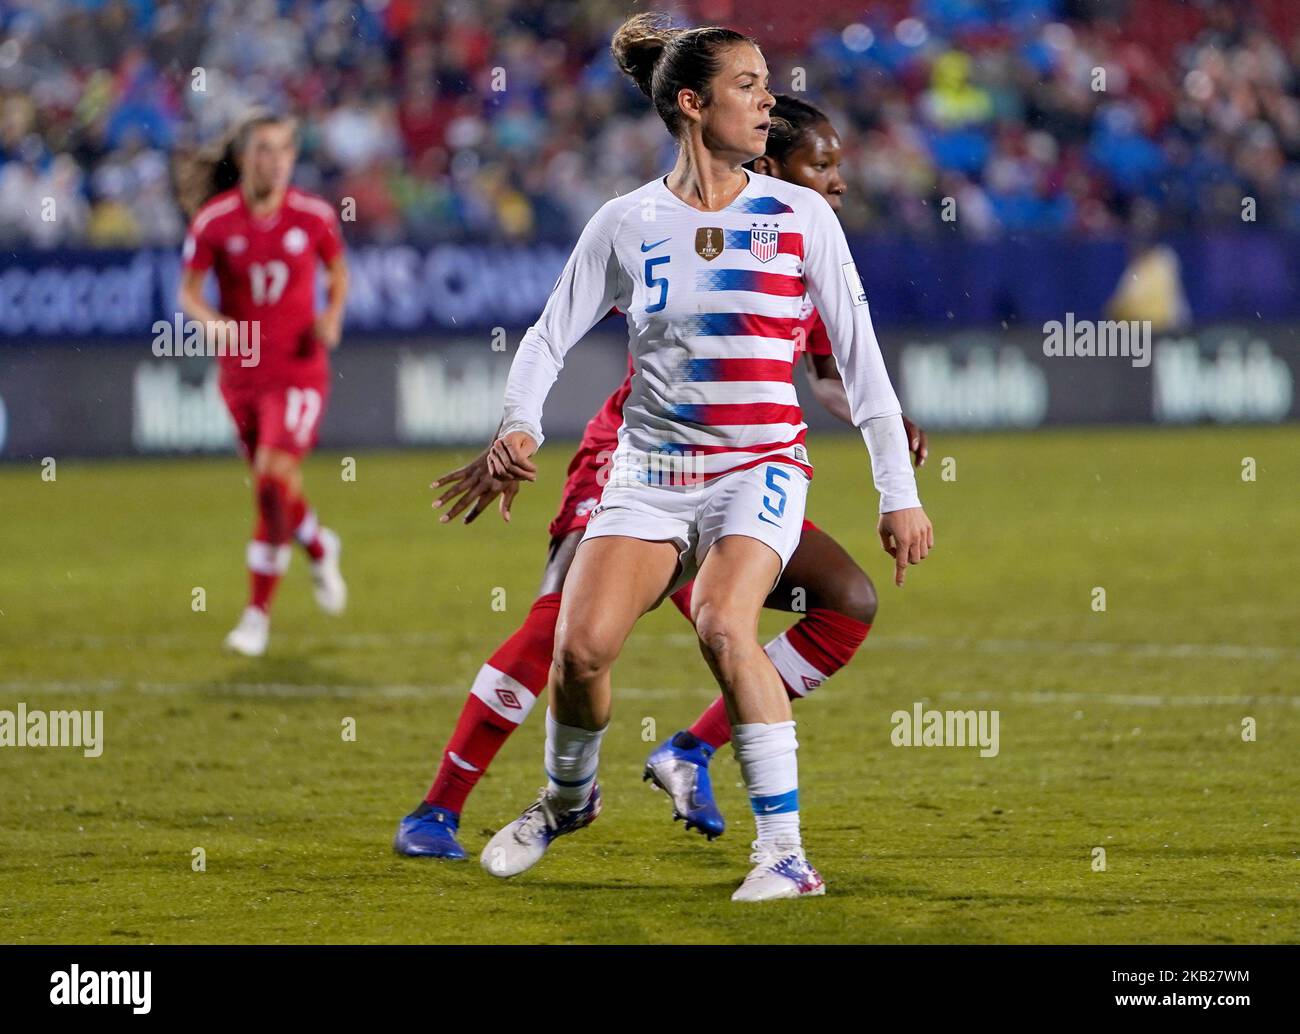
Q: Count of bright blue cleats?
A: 2